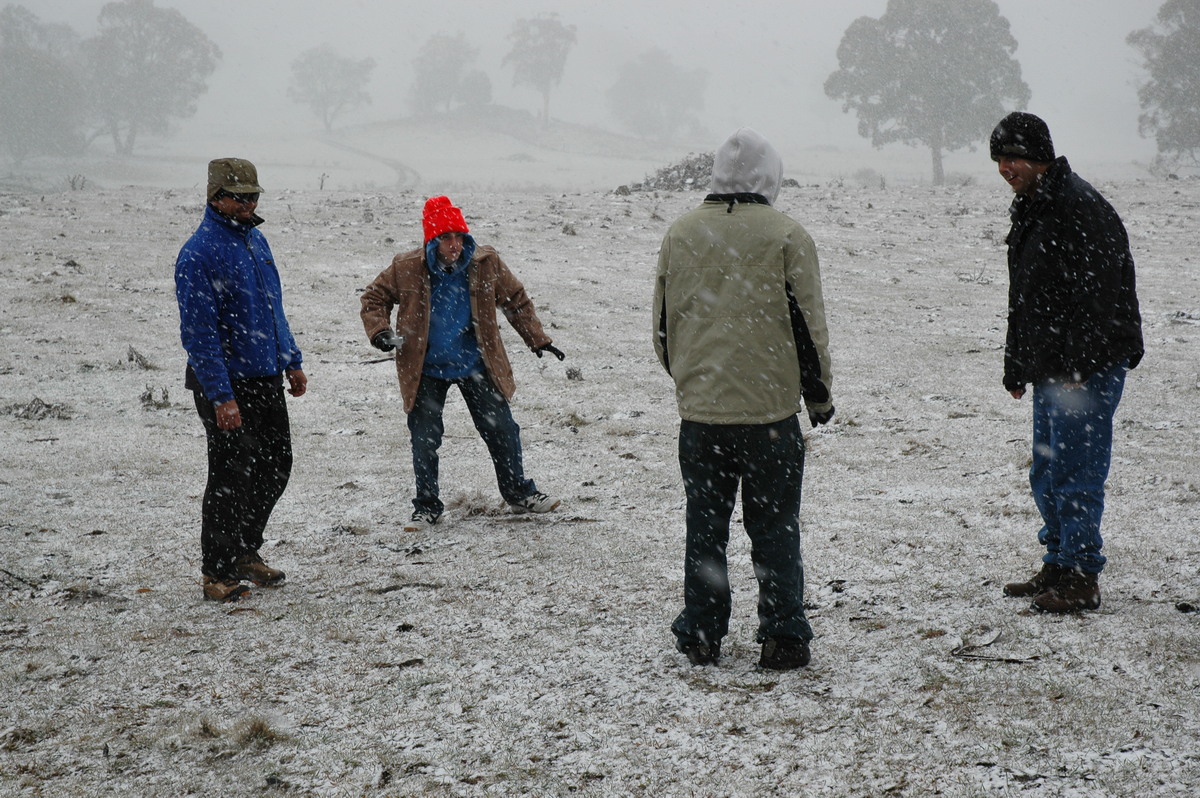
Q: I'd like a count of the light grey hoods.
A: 1